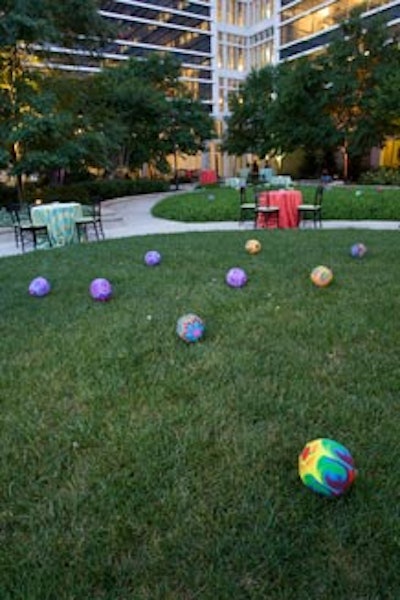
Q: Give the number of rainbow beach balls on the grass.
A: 1